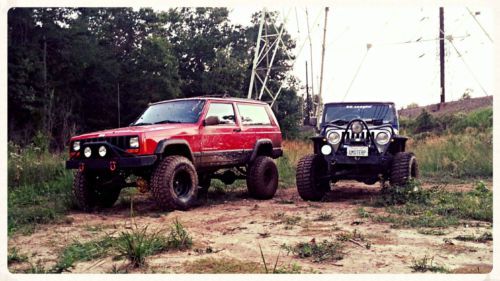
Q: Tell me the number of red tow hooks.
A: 2